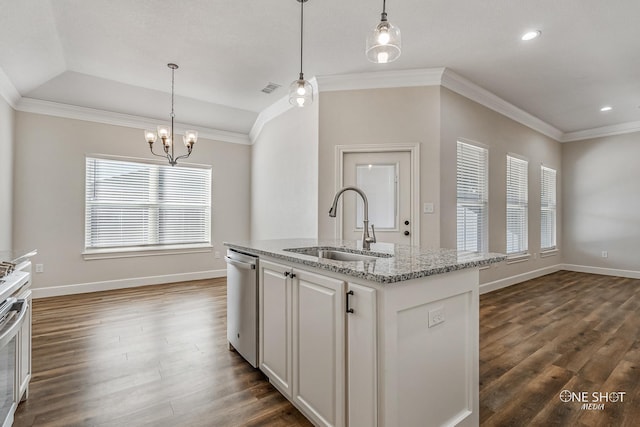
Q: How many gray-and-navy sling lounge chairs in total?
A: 0